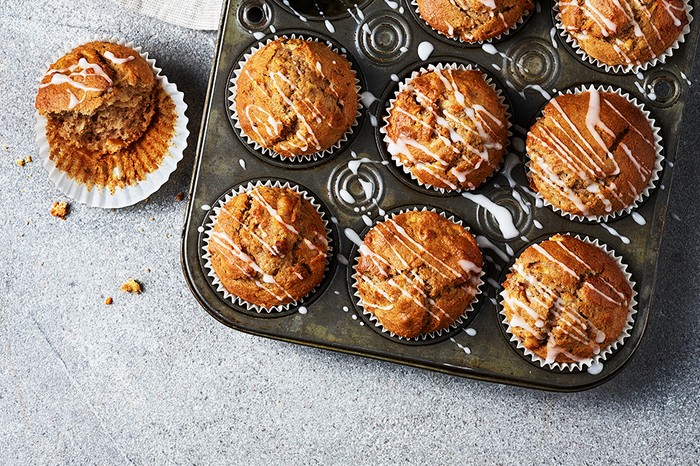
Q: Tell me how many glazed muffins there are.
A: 9